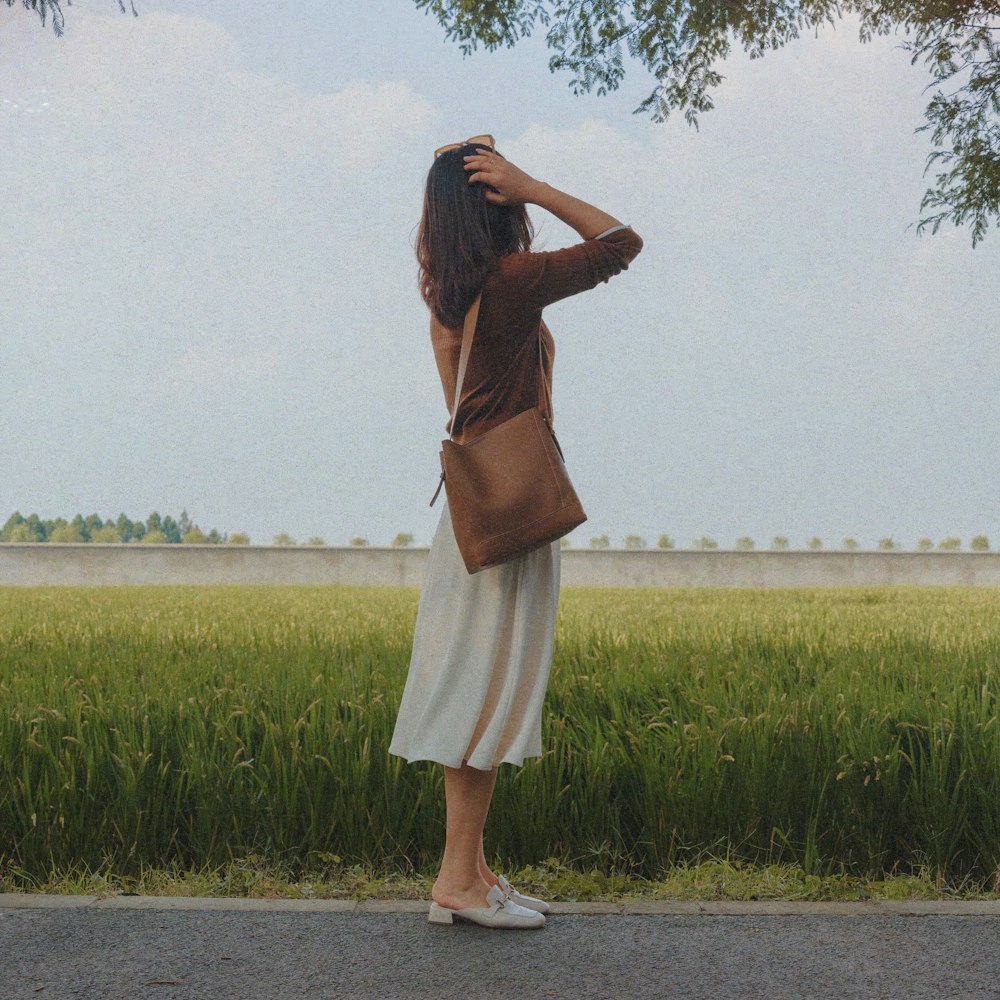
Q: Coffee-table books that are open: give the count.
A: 0